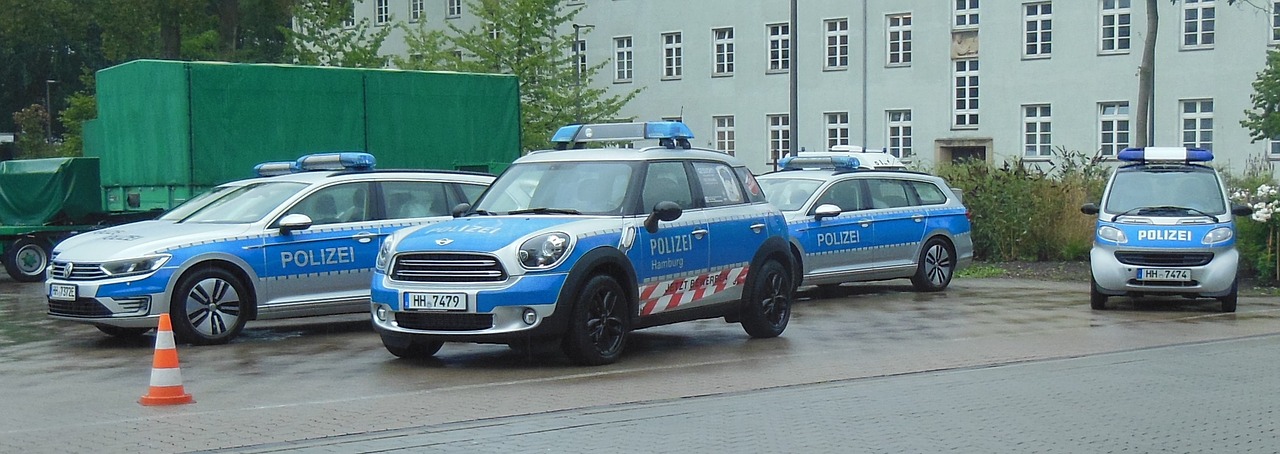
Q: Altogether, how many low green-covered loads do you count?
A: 1